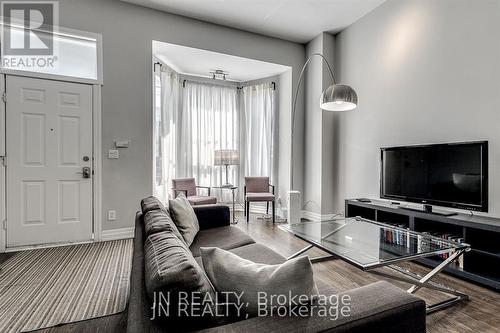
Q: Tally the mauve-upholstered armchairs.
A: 2